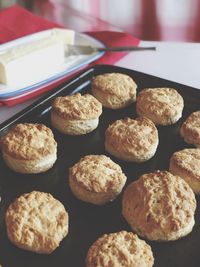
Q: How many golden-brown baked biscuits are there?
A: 11